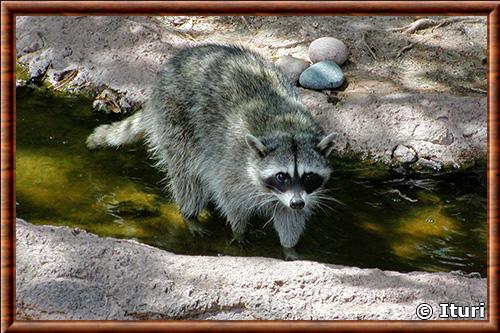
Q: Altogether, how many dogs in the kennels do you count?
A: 0